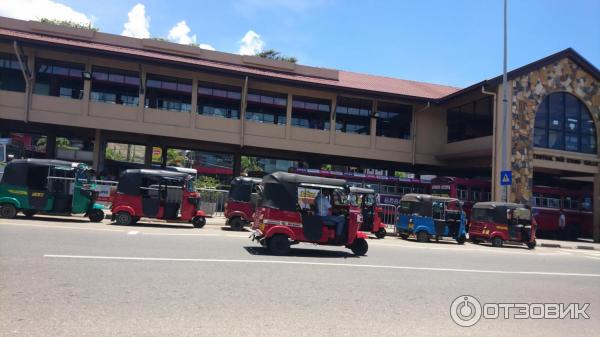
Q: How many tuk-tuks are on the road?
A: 7